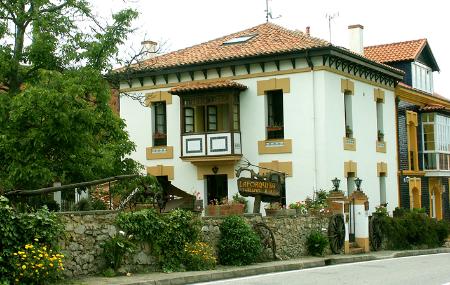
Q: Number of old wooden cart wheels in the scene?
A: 3